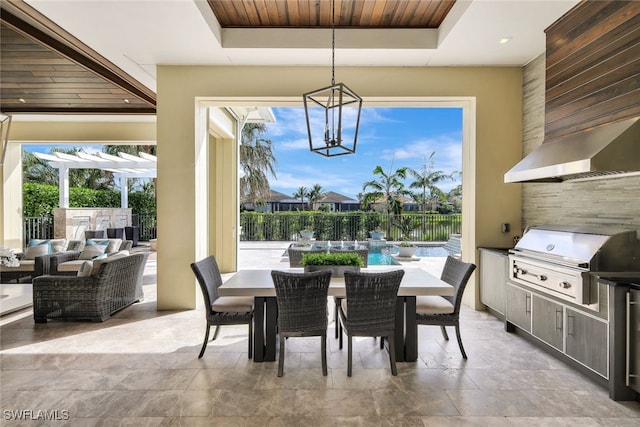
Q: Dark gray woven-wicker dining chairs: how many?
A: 6